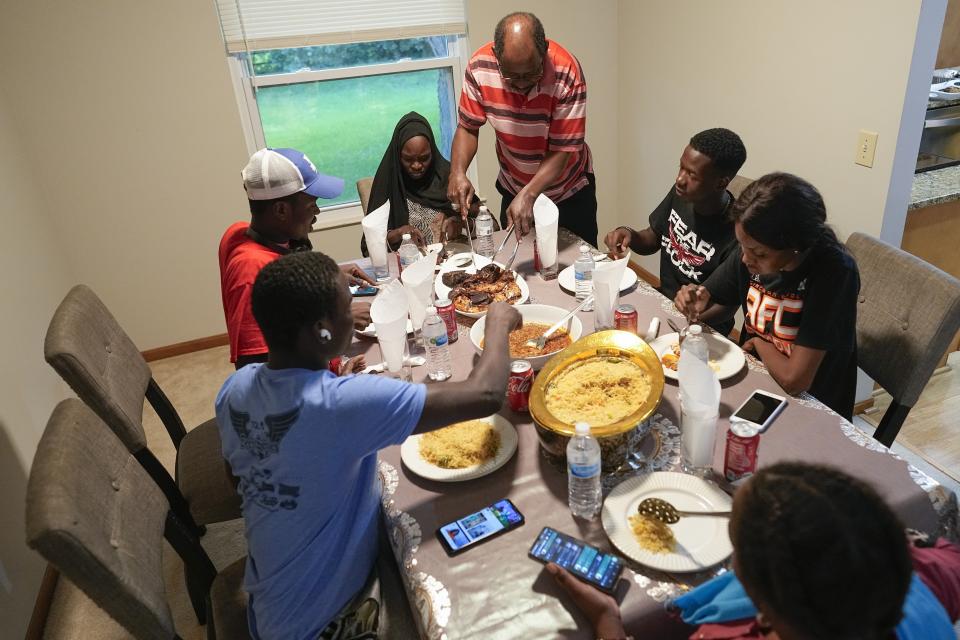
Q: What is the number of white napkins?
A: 6